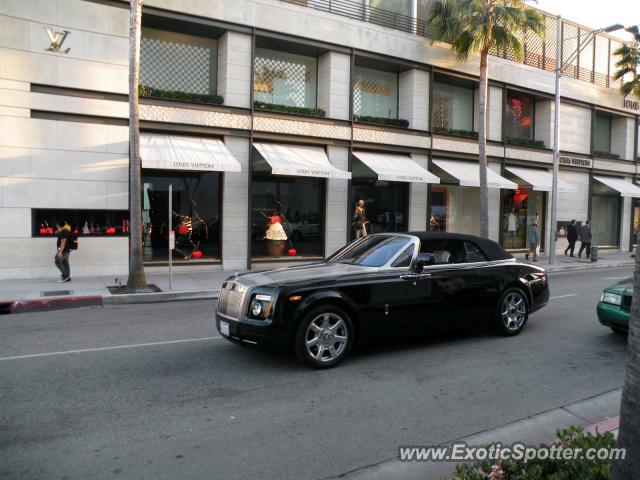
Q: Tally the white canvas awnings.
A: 6